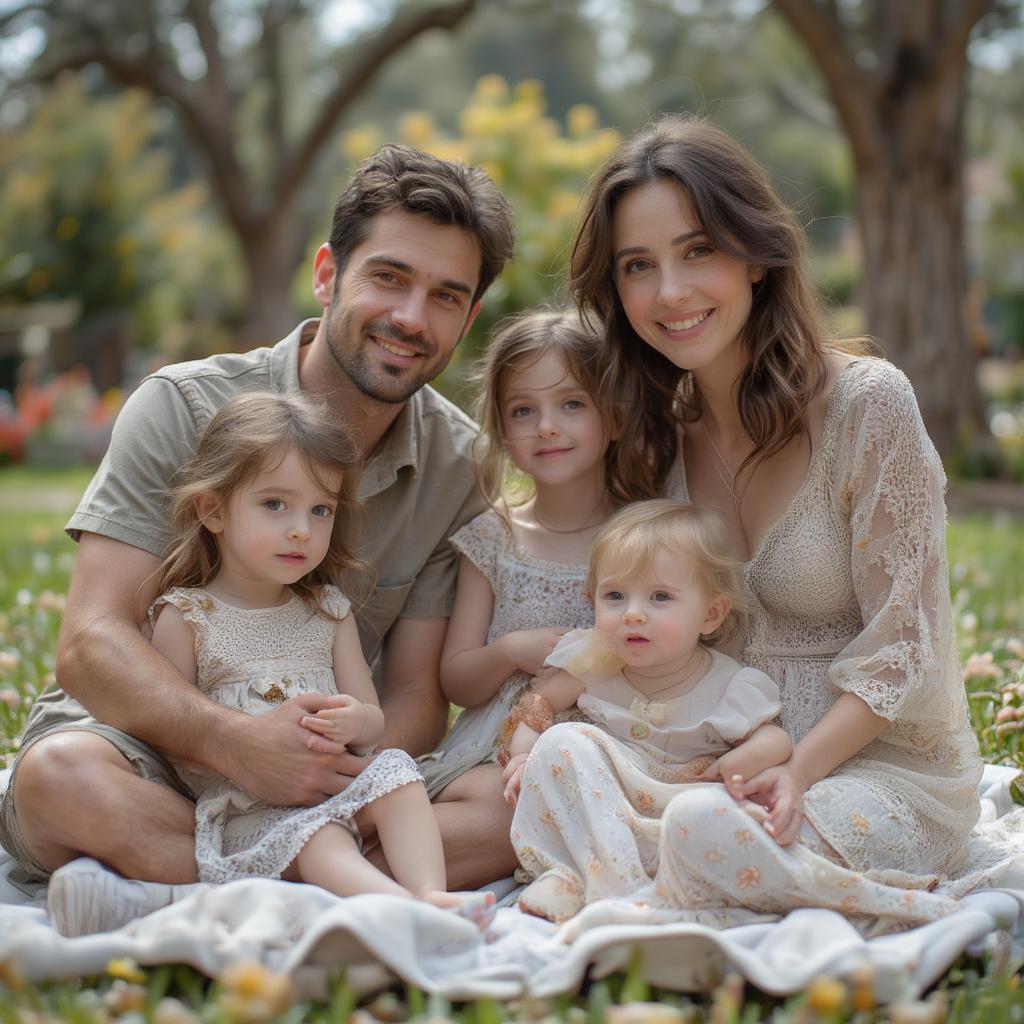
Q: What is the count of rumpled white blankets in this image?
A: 1